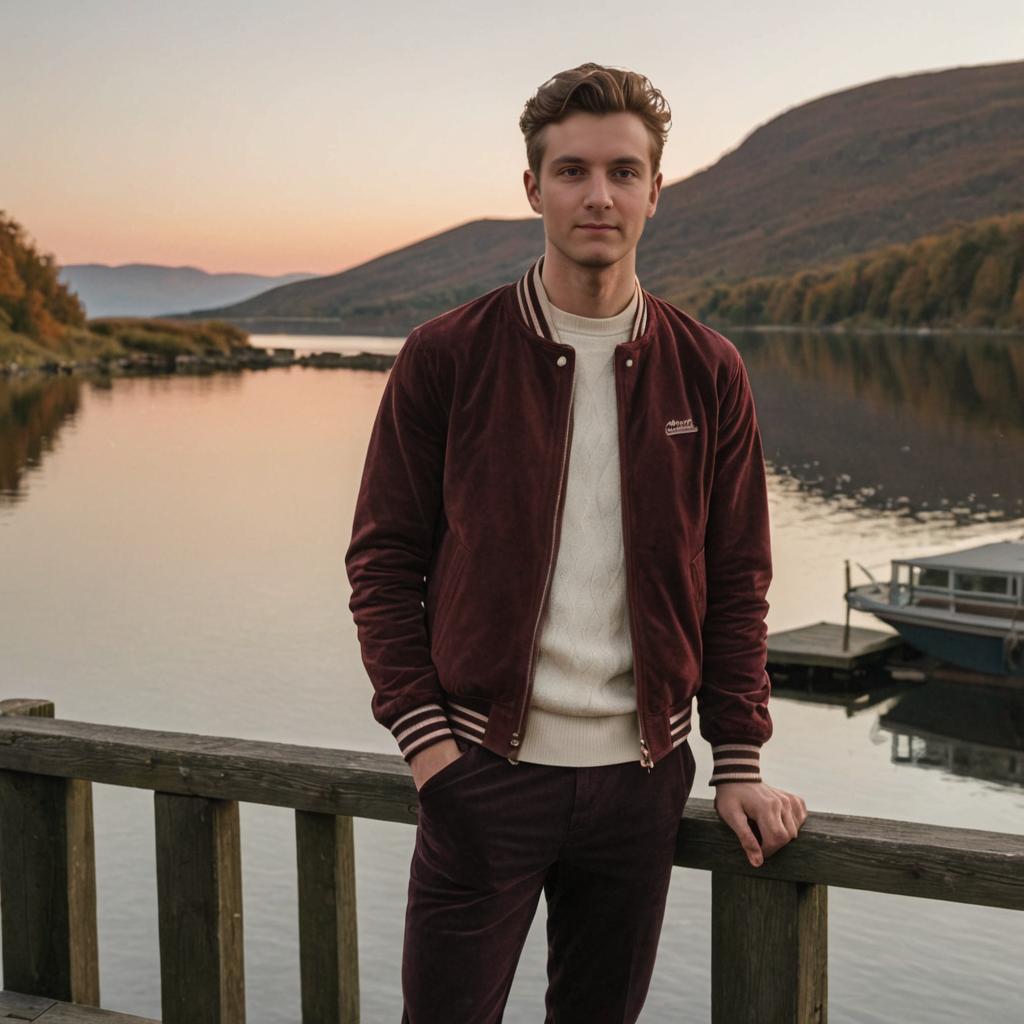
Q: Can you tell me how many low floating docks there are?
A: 1